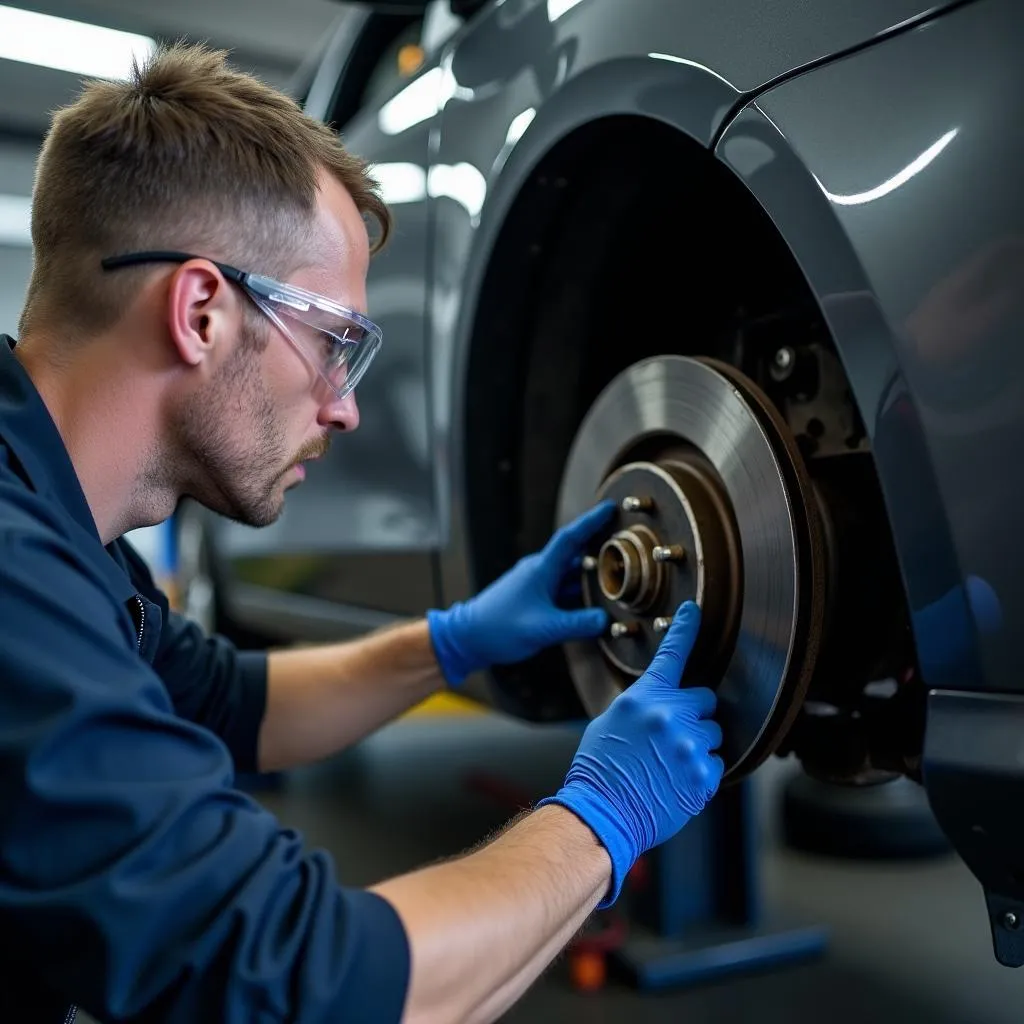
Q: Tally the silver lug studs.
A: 5